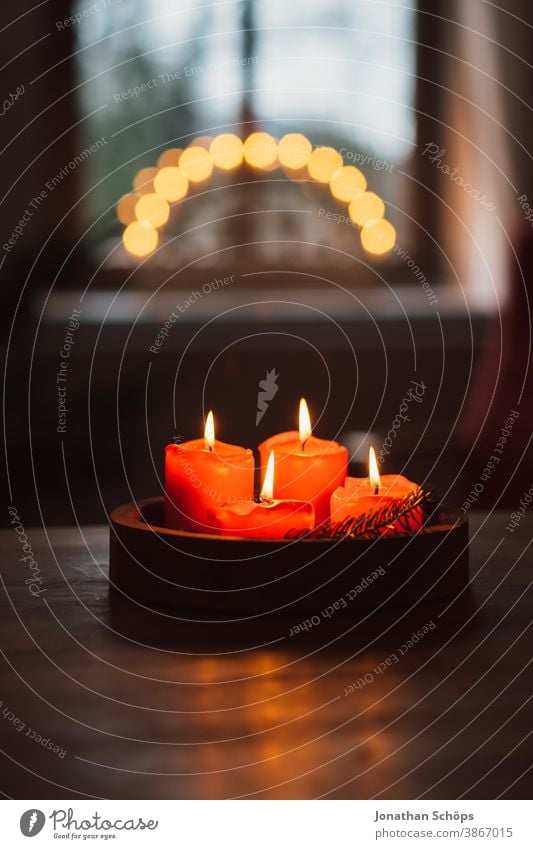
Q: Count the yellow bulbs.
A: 11